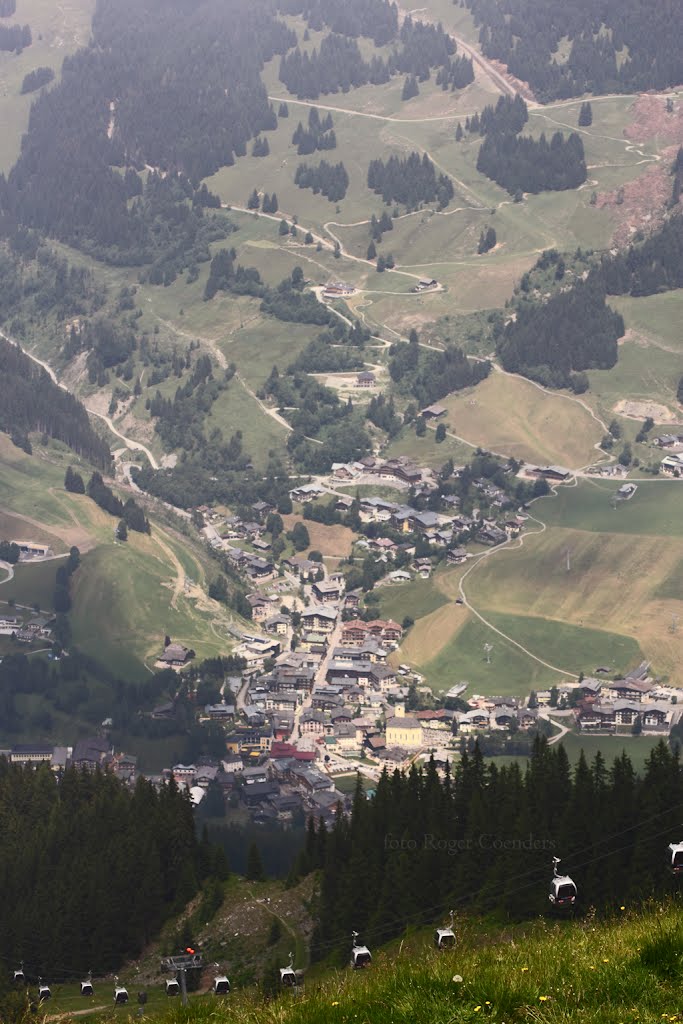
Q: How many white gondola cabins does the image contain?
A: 11